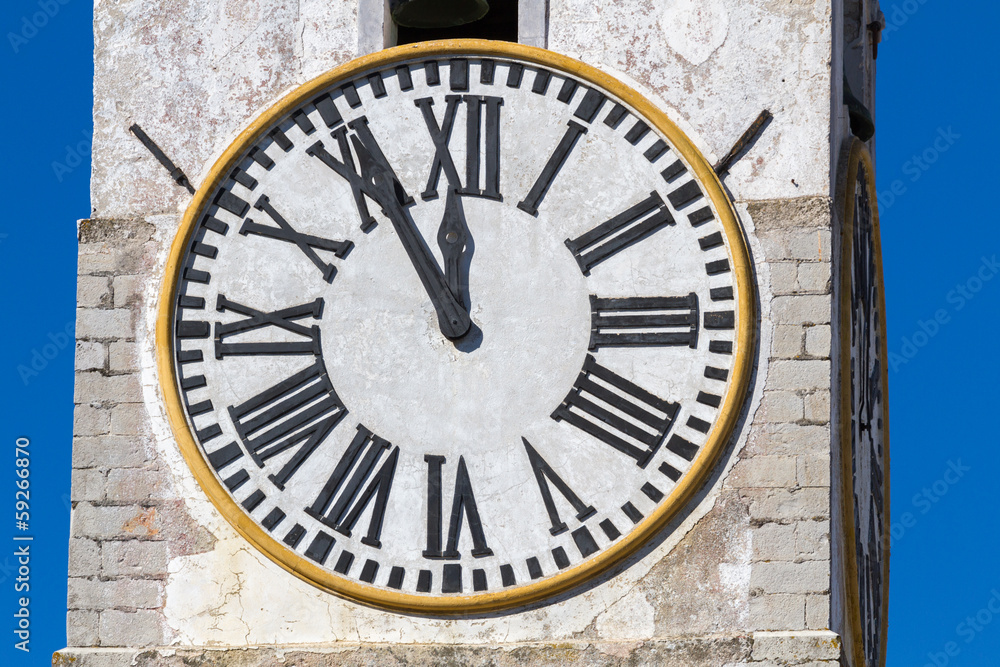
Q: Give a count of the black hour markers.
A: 12